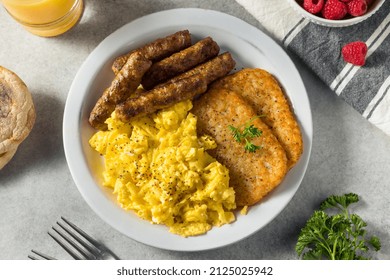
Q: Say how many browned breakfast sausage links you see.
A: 5